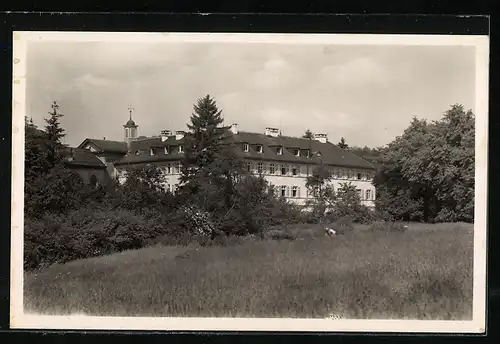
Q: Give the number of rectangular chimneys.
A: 5